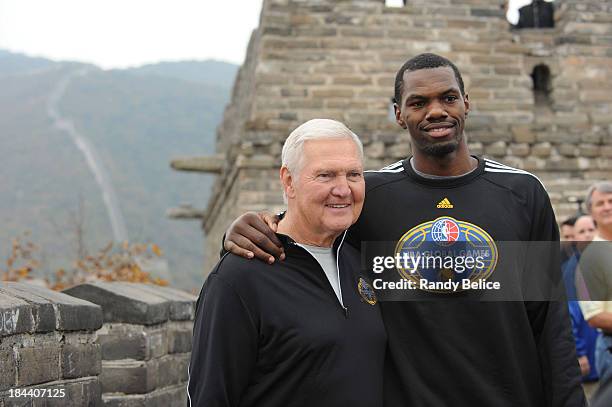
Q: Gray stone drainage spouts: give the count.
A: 2